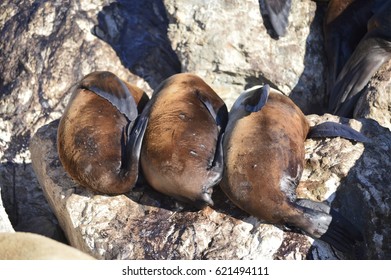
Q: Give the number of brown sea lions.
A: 3